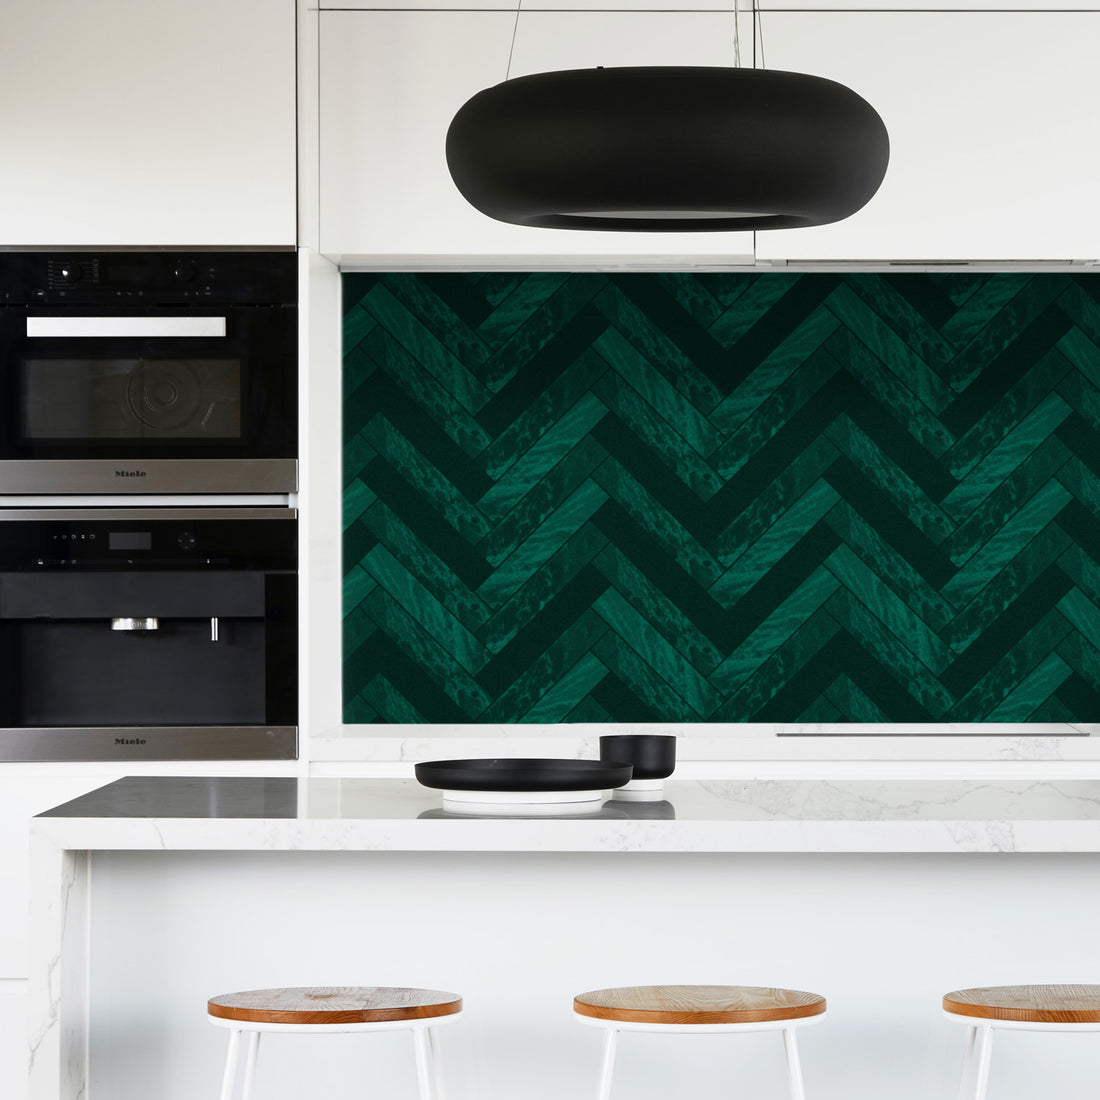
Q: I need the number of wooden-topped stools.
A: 3